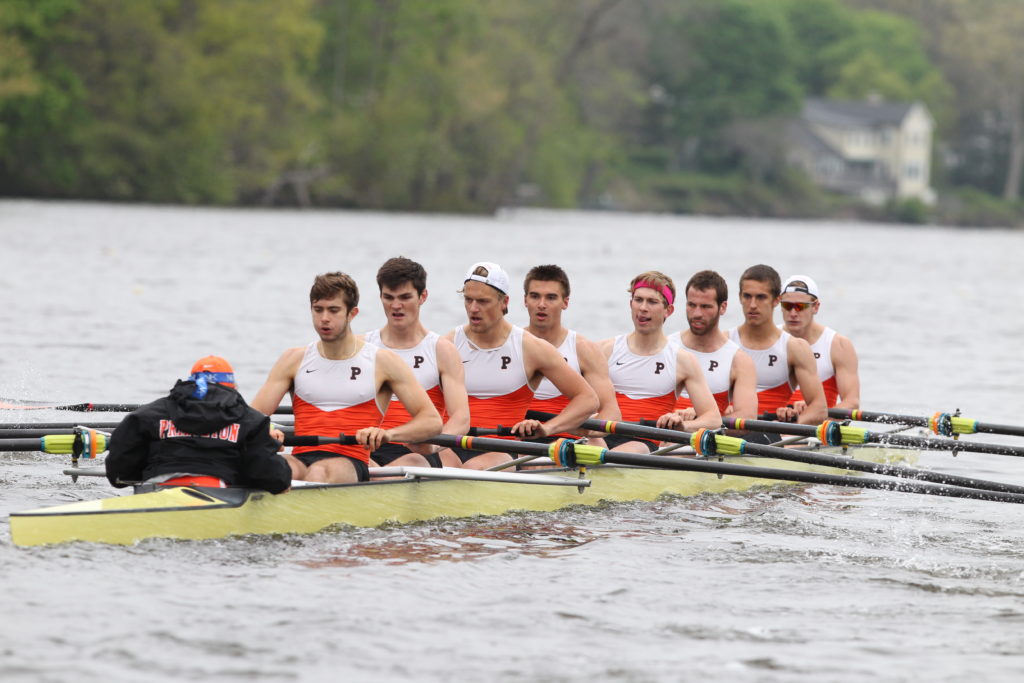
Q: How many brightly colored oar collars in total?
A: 5